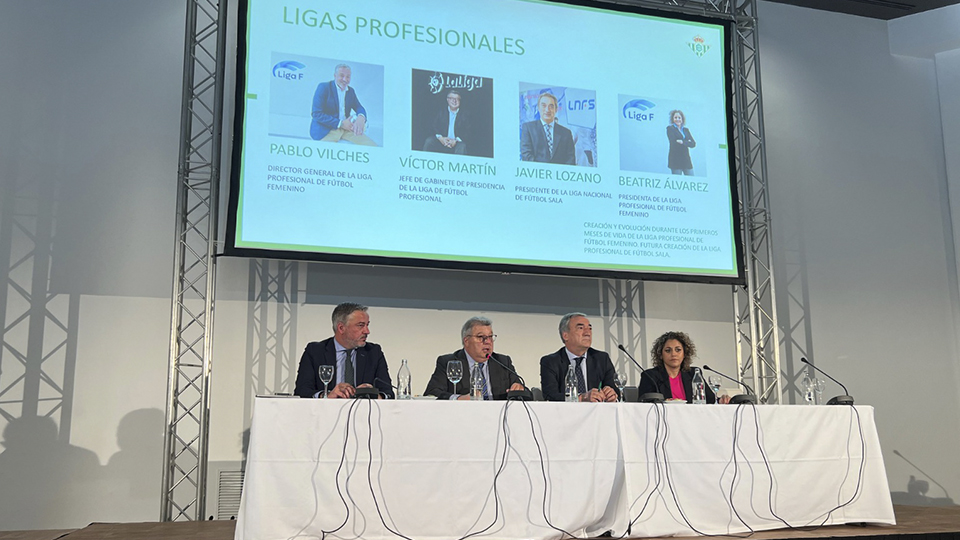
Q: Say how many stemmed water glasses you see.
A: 5